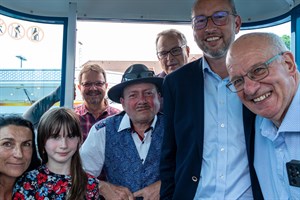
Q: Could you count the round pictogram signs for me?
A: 3